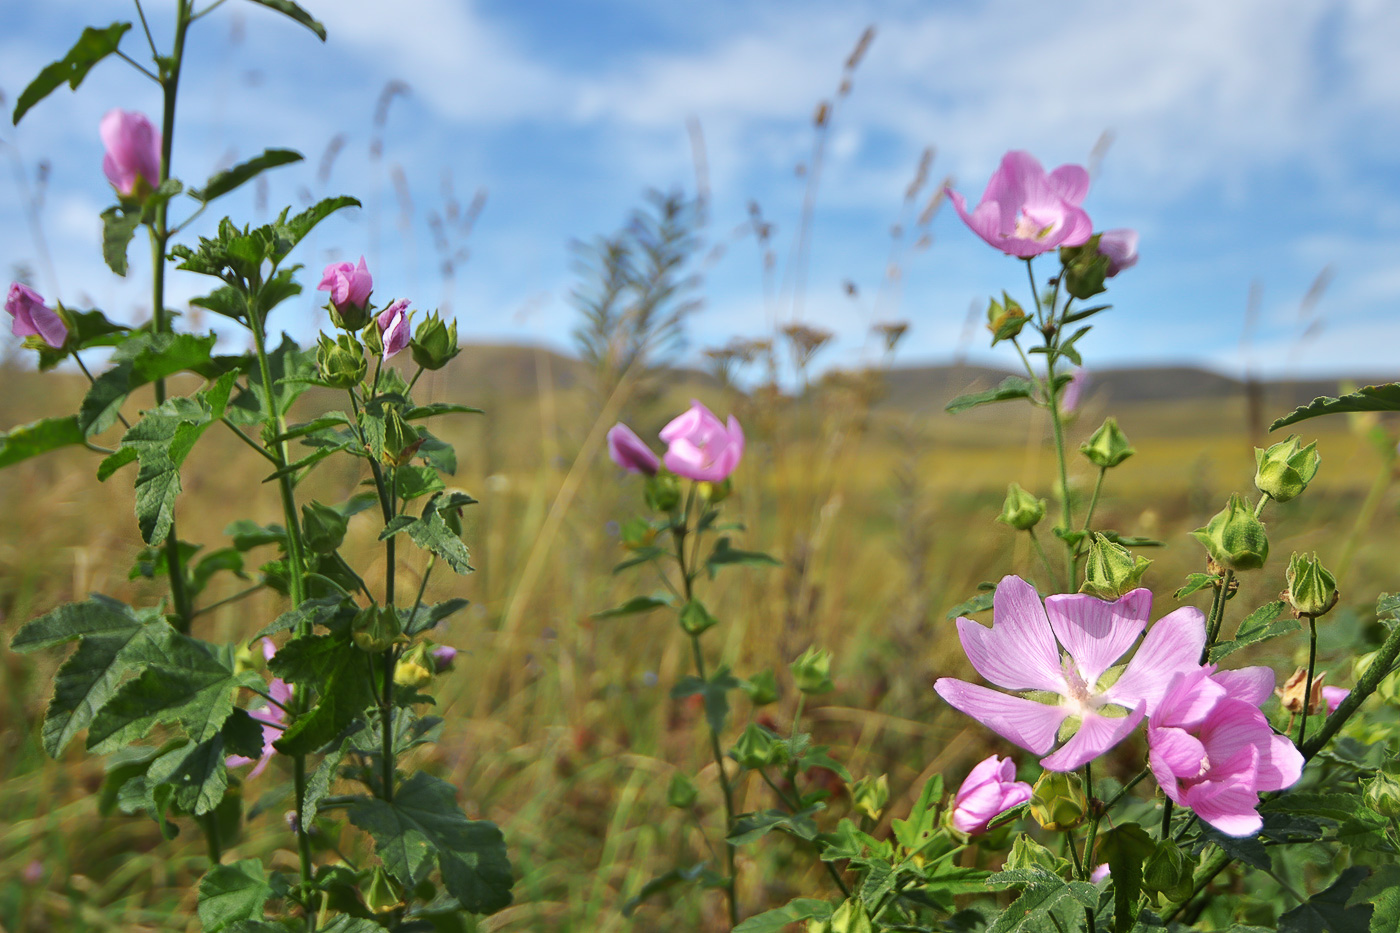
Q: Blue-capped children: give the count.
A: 0